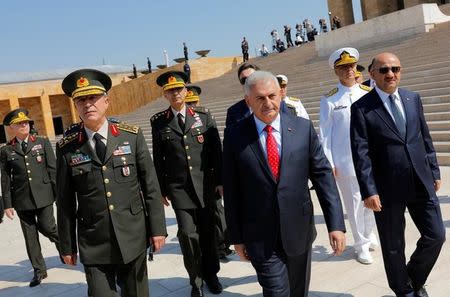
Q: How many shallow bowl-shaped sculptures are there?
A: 5